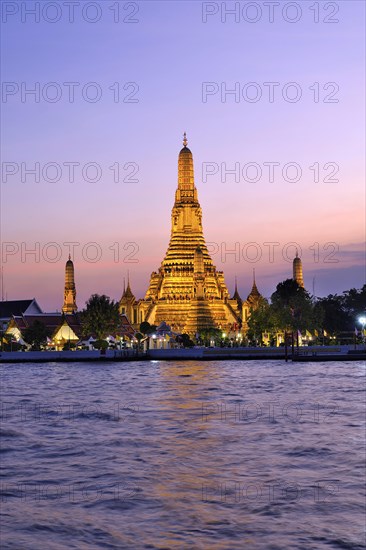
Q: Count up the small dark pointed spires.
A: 4